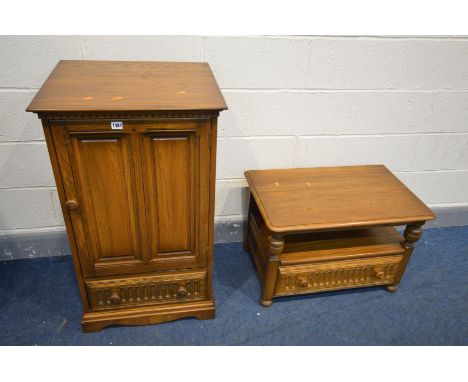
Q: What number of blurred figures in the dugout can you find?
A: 0